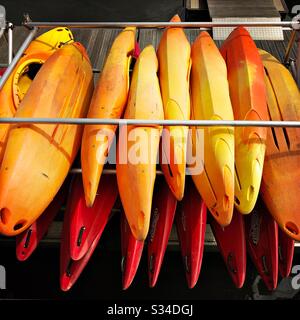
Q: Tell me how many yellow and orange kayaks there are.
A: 8